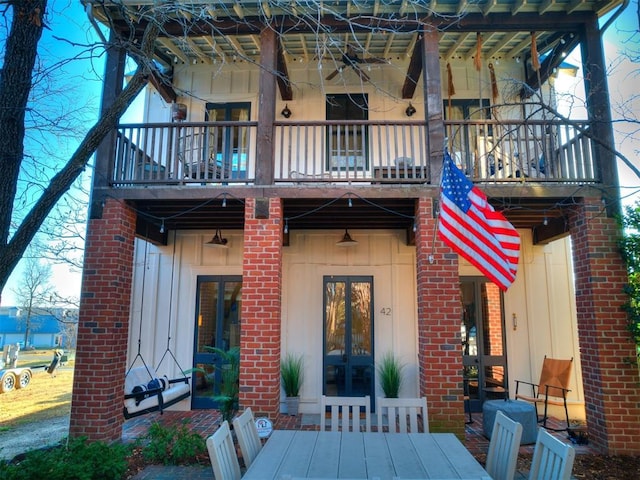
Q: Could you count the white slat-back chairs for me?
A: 6